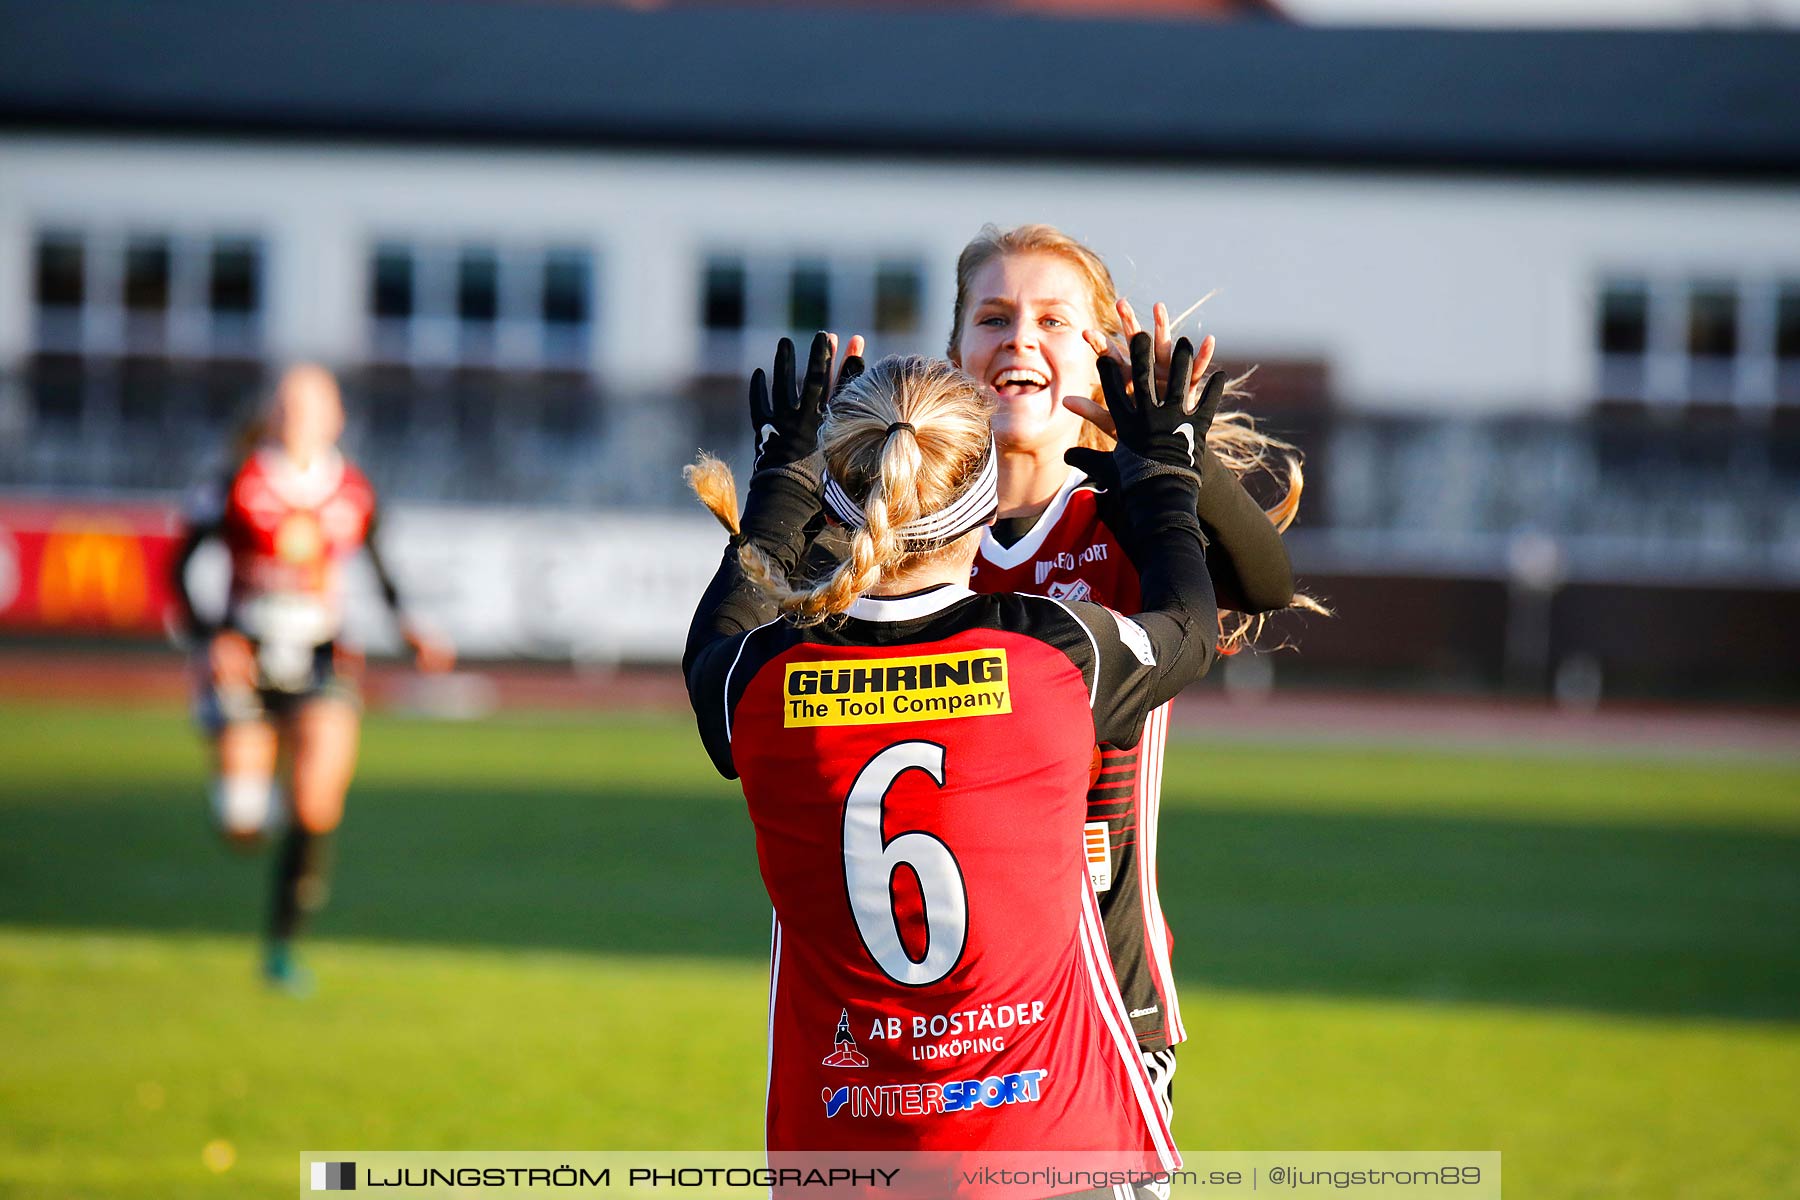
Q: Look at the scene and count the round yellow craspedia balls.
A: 0